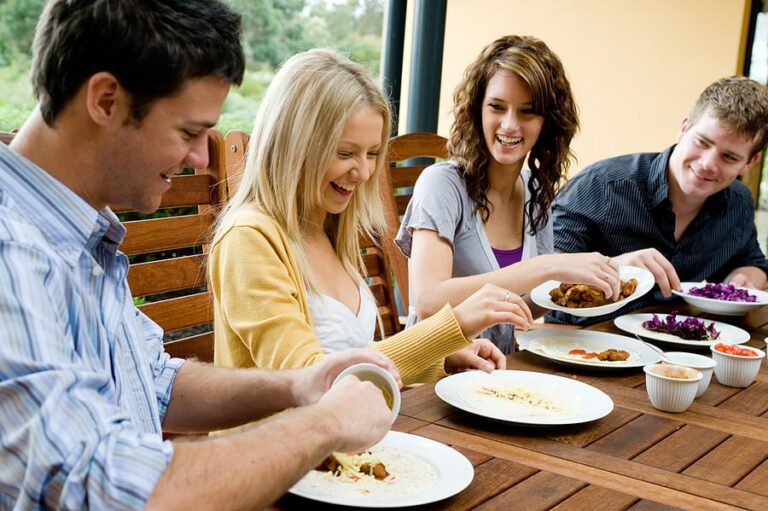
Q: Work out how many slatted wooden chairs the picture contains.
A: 3